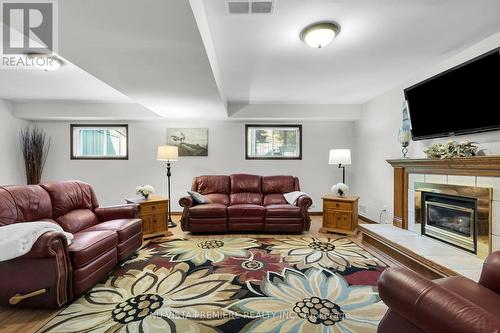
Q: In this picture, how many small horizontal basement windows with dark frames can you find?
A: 2